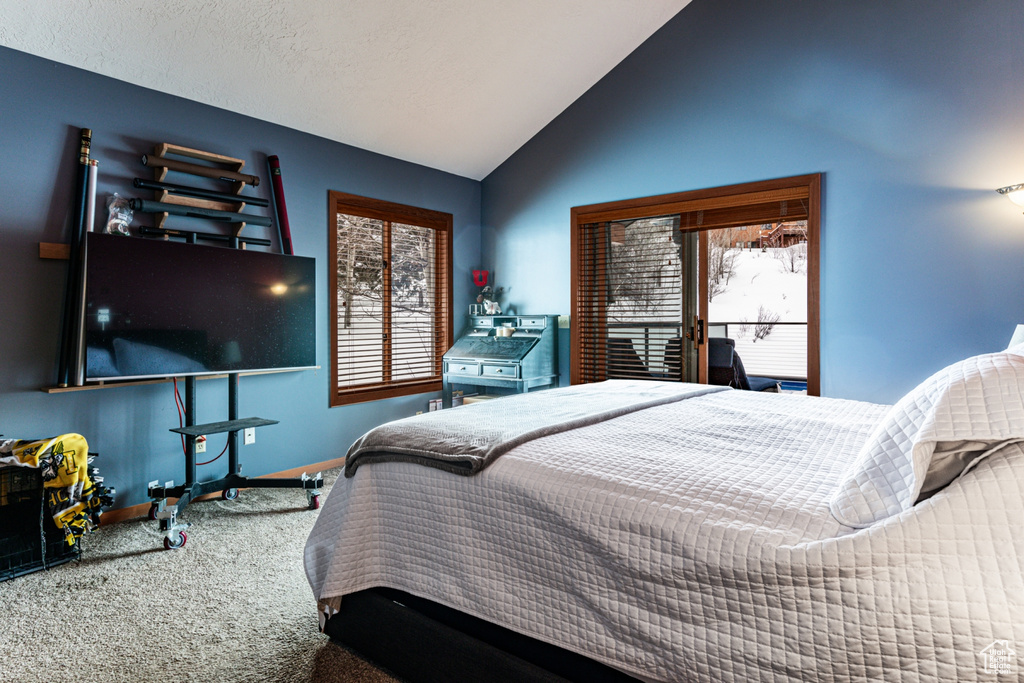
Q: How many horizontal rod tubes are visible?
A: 4